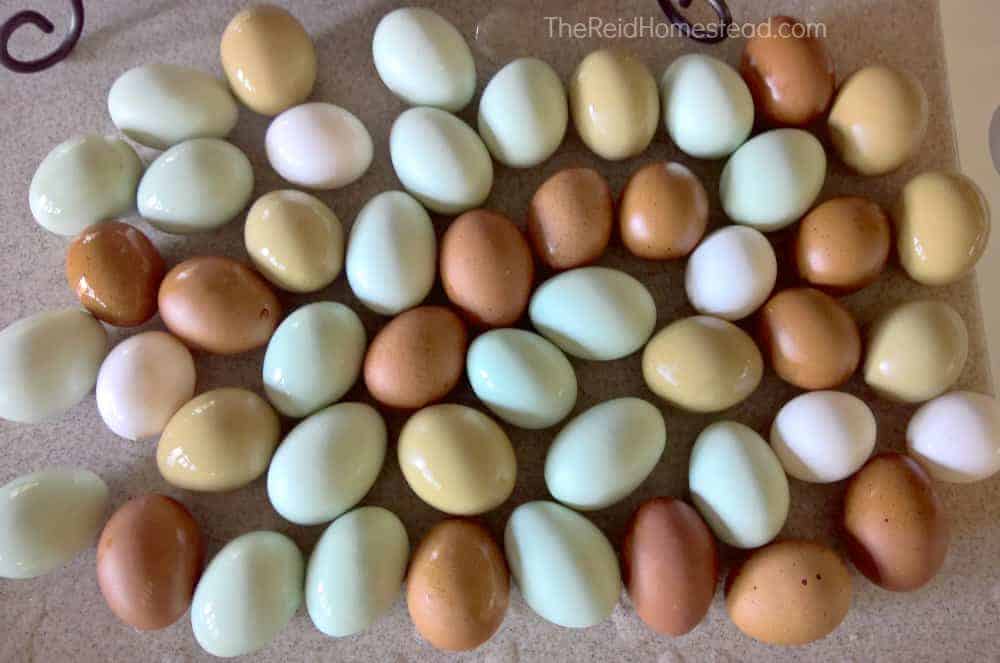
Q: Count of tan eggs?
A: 9